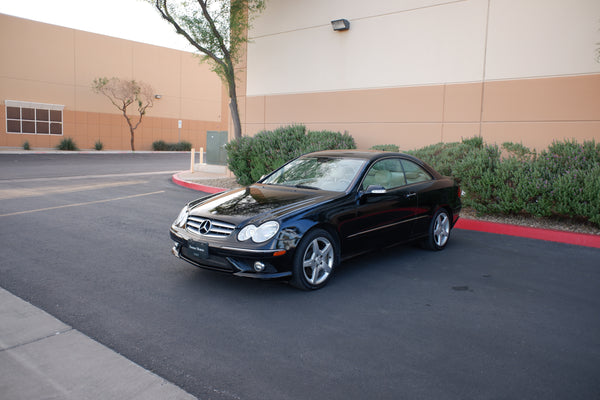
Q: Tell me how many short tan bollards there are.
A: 2